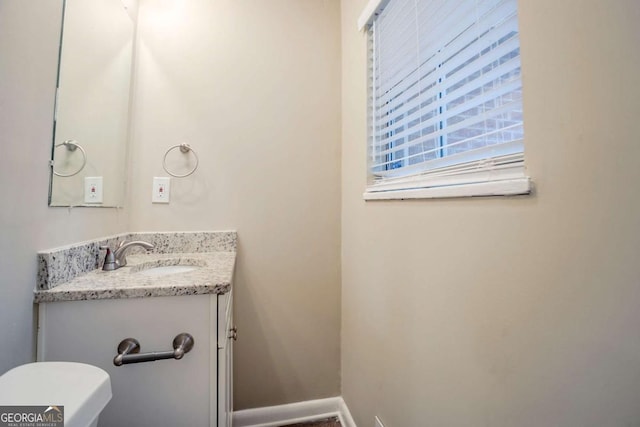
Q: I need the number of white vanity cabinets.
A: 1